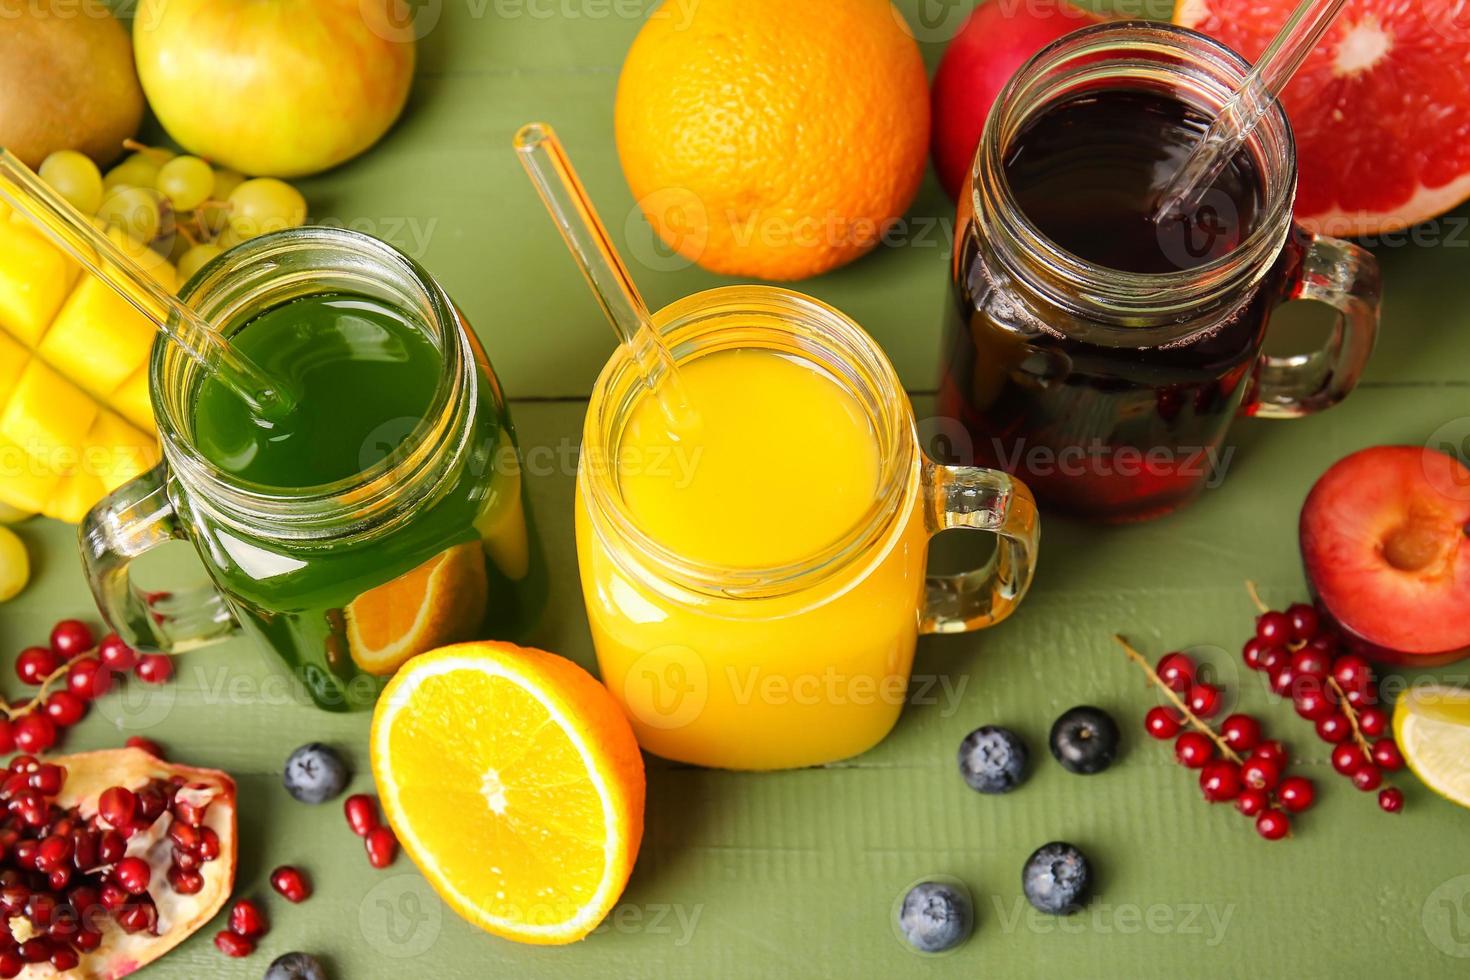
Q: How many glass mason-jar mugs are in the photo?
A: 3